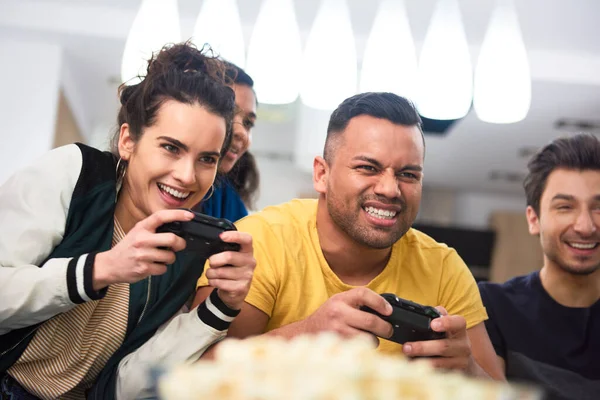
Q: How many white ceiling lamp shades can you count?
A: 7